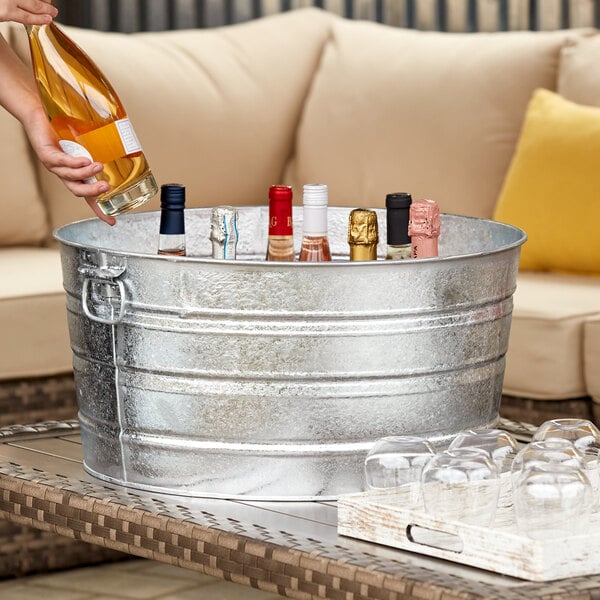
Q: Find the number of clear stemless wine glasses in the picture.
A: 6